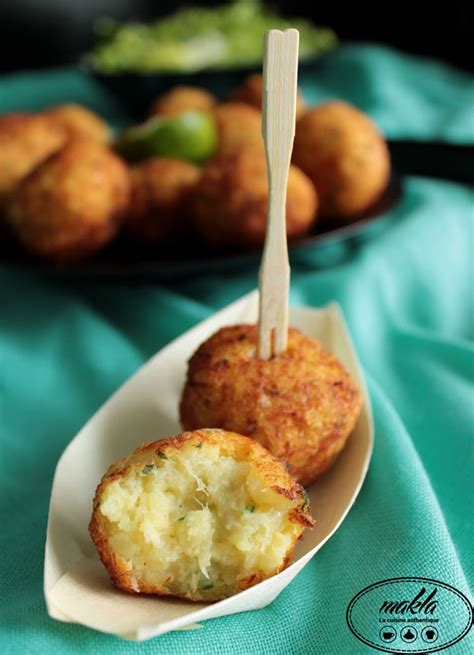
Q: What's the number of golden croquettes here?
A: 11